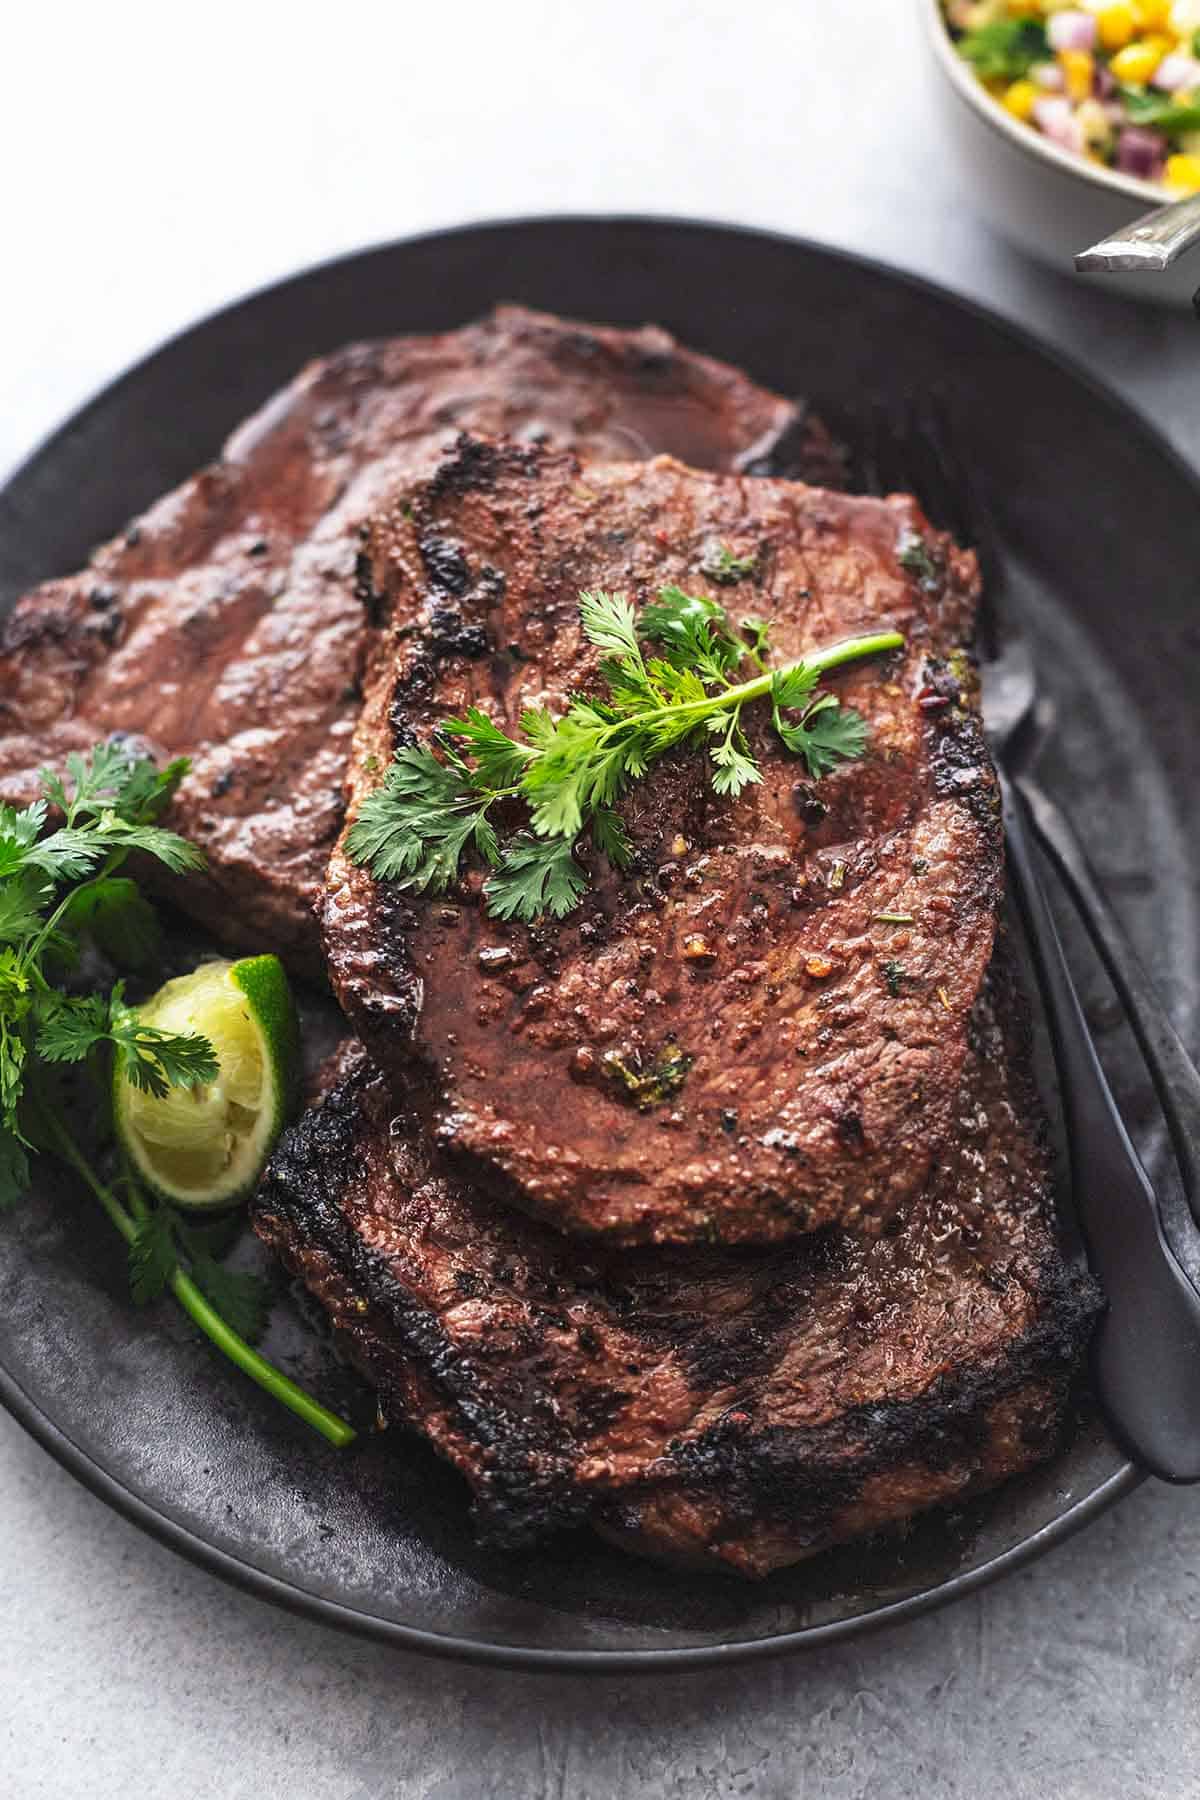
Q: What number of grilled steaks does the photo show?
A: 3